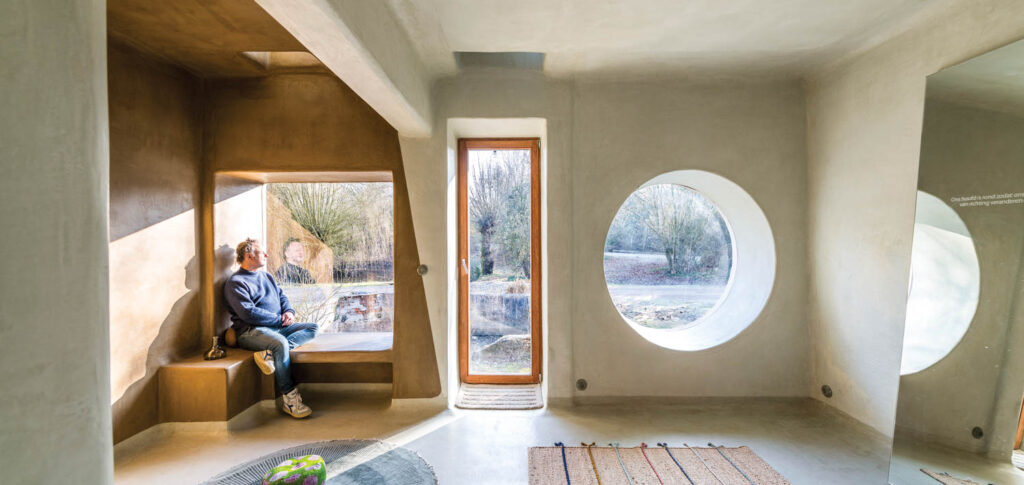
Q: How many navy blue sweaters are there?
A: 1